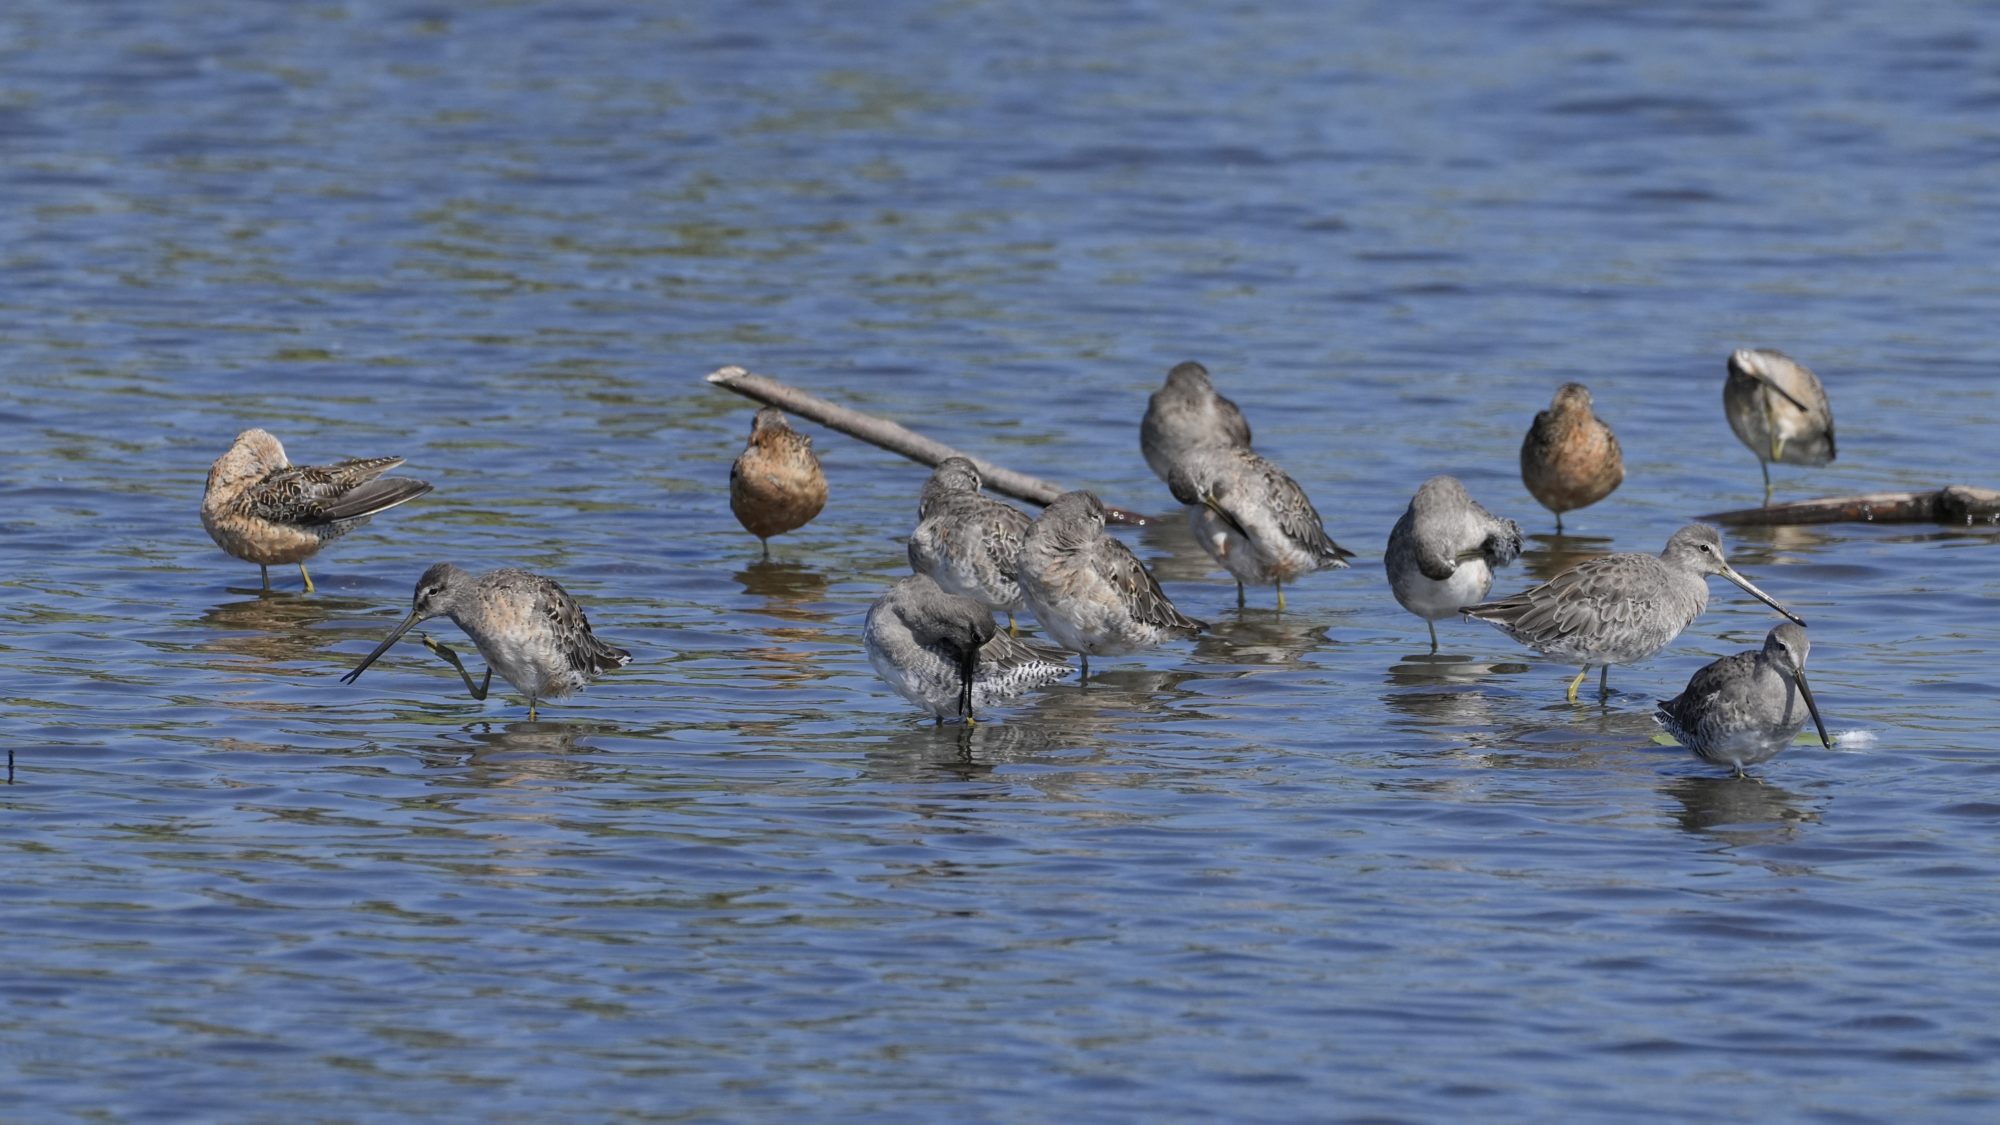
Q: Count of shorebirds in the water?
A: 13